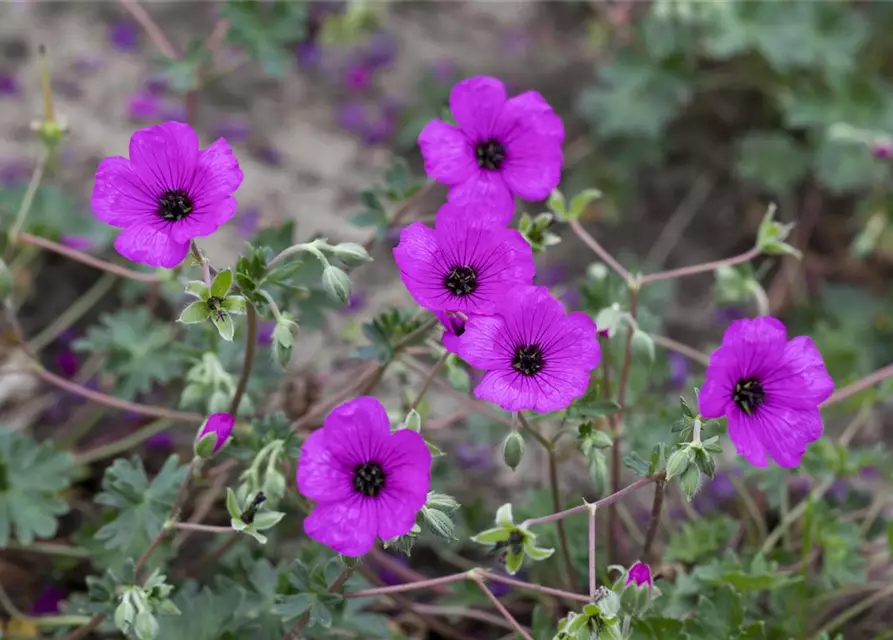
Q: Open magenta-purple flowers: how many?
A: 6